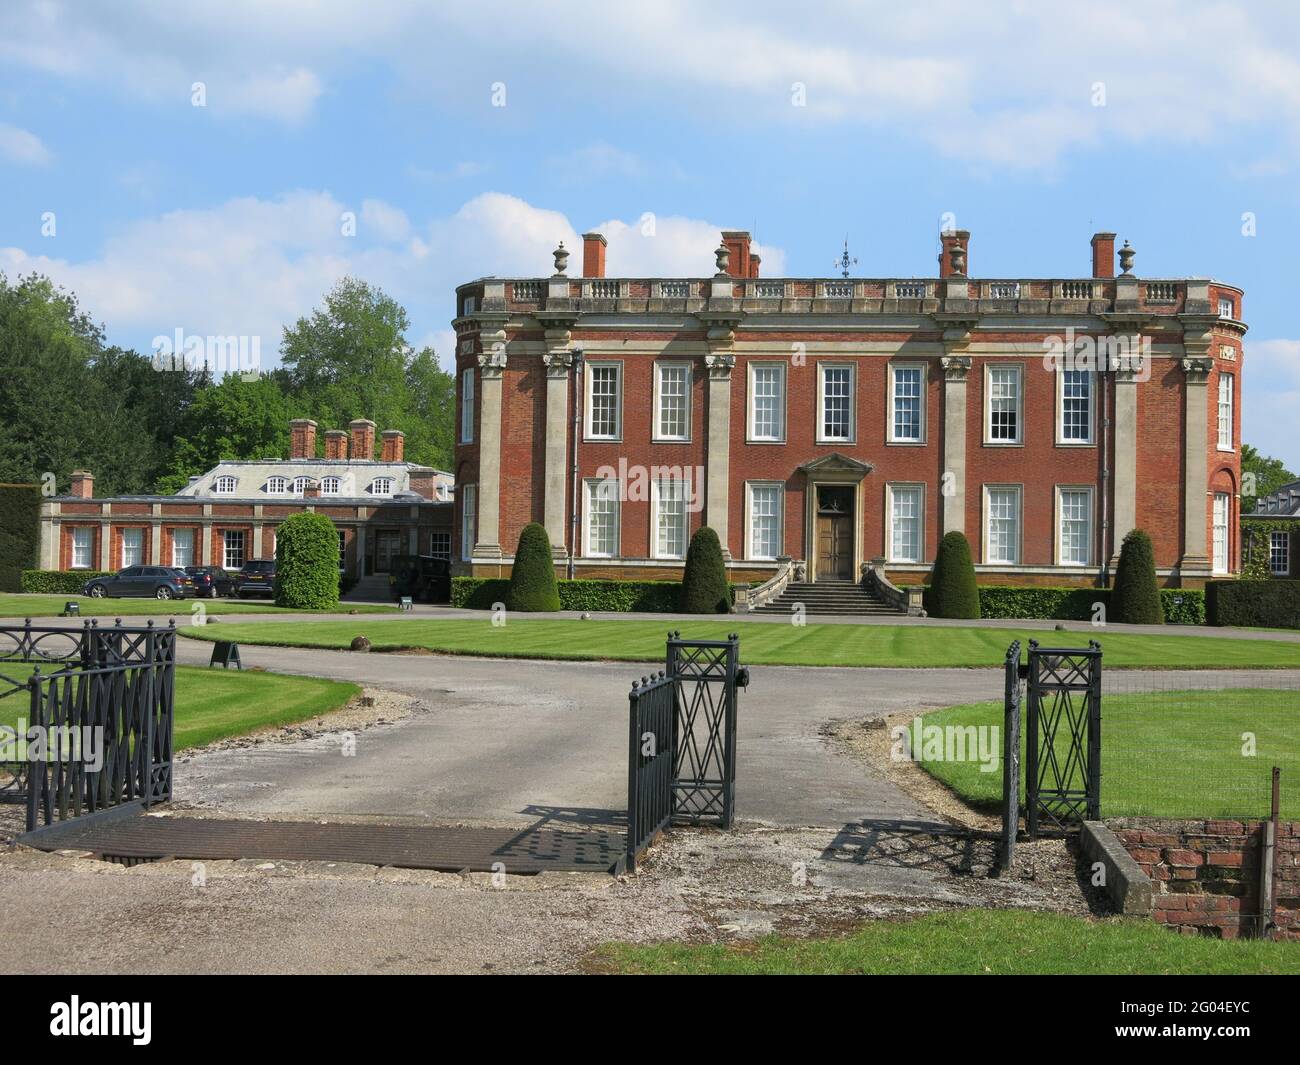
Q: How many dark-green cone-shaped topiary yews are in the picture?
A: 4